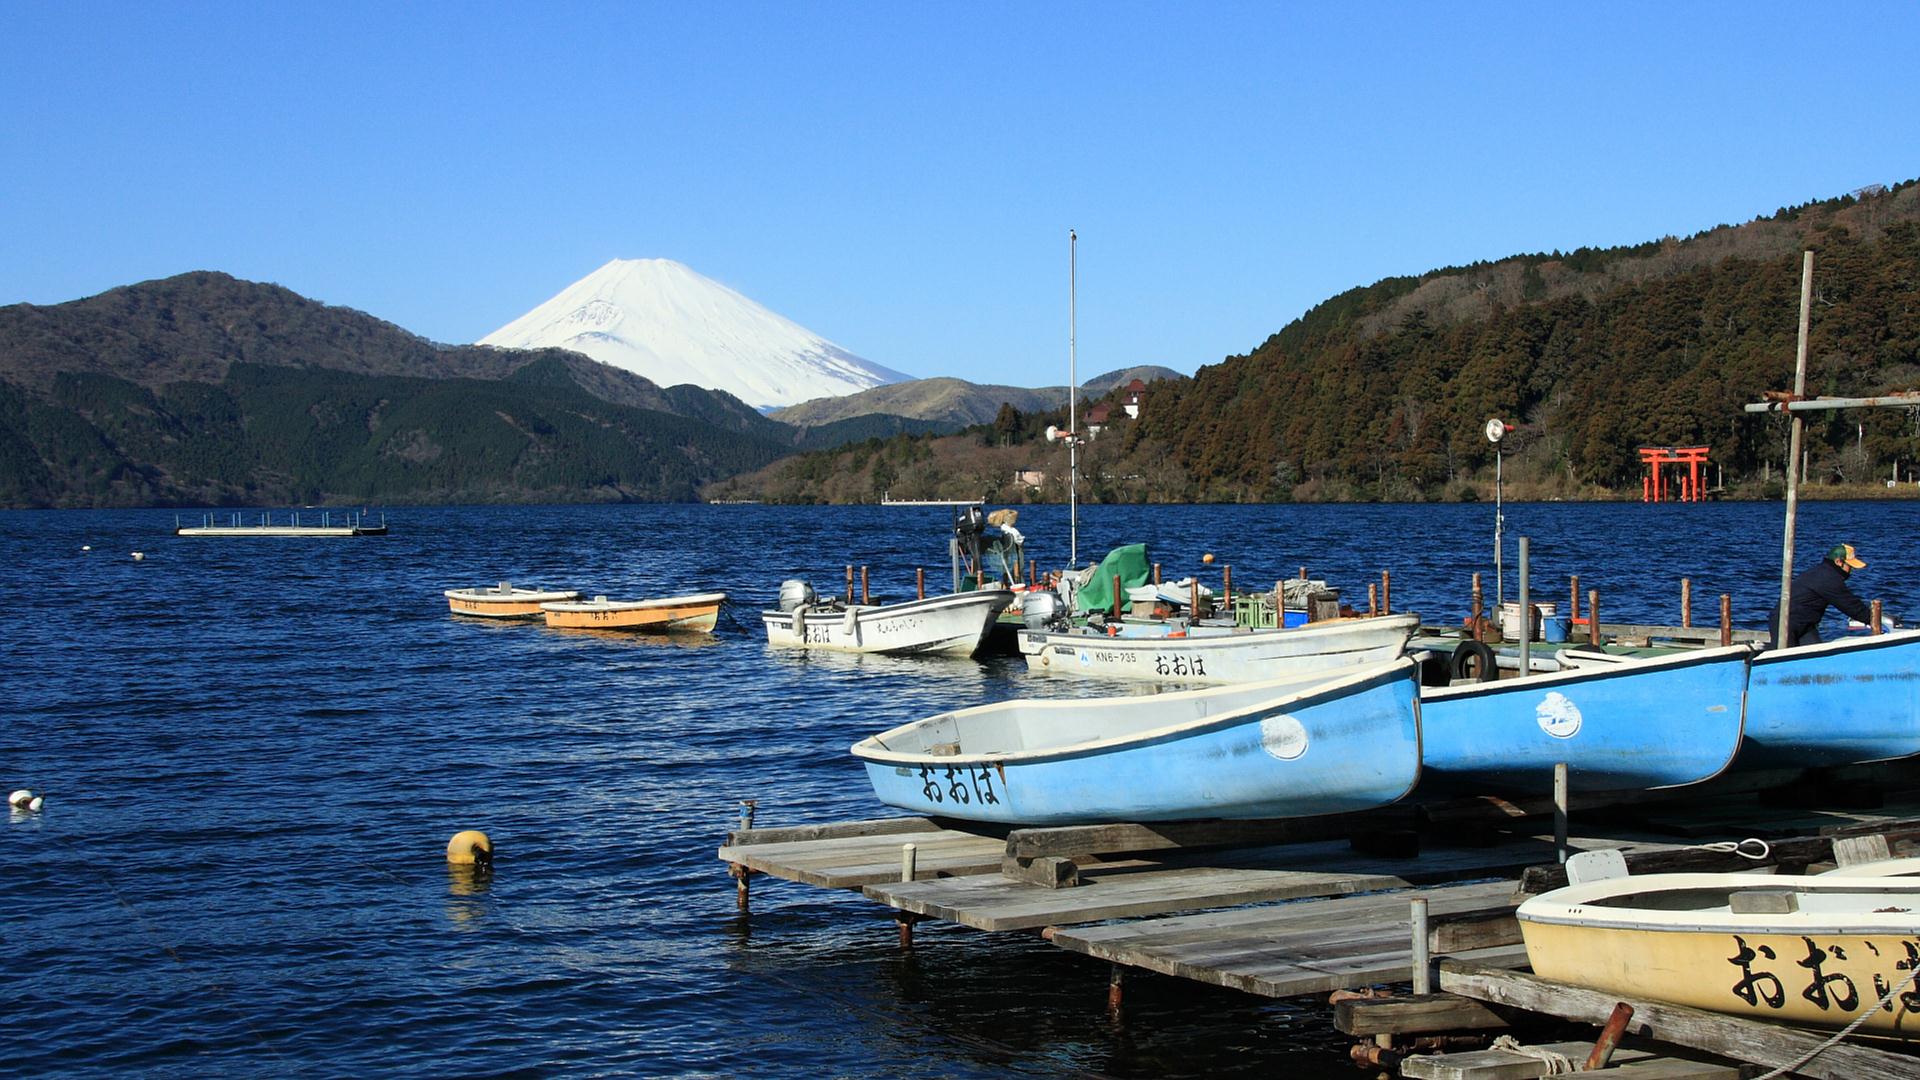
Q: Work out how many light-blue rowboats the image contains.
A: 3